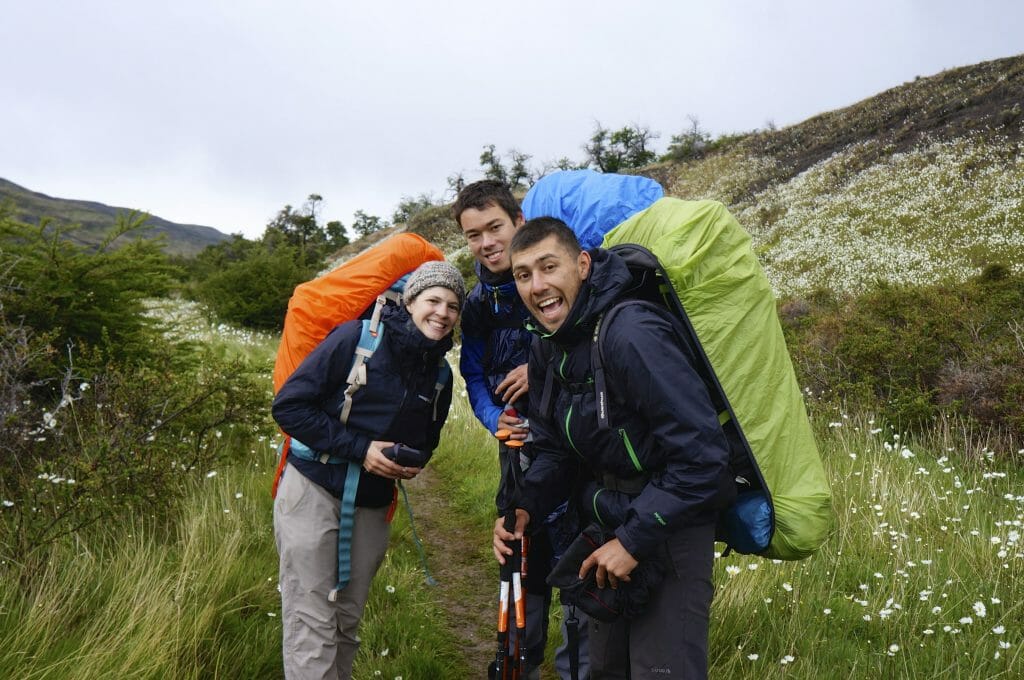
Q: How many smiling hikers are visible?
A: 3